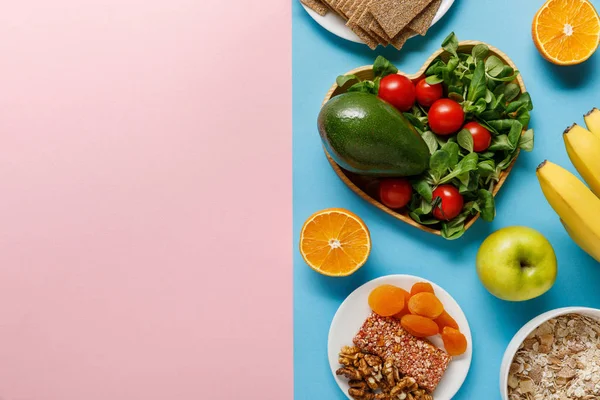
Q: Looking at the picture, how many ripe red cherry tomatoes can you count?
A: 6